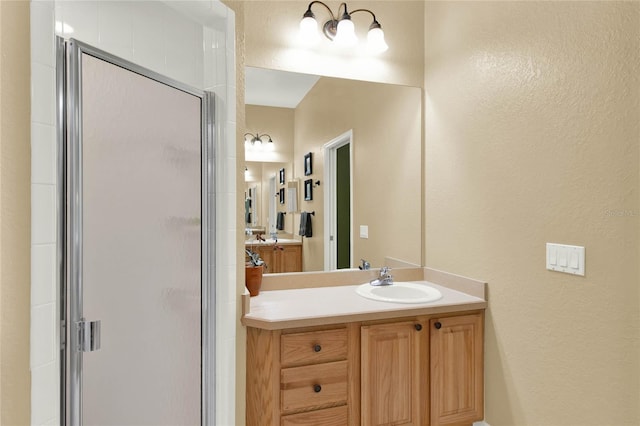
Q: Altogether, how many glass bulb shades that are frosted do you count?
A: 3